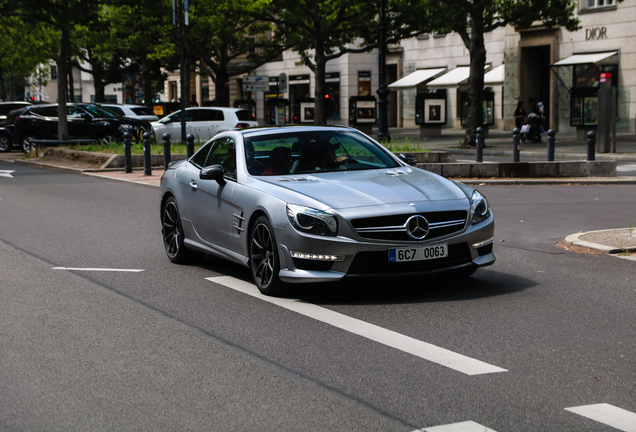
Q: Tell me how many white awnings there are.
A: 4